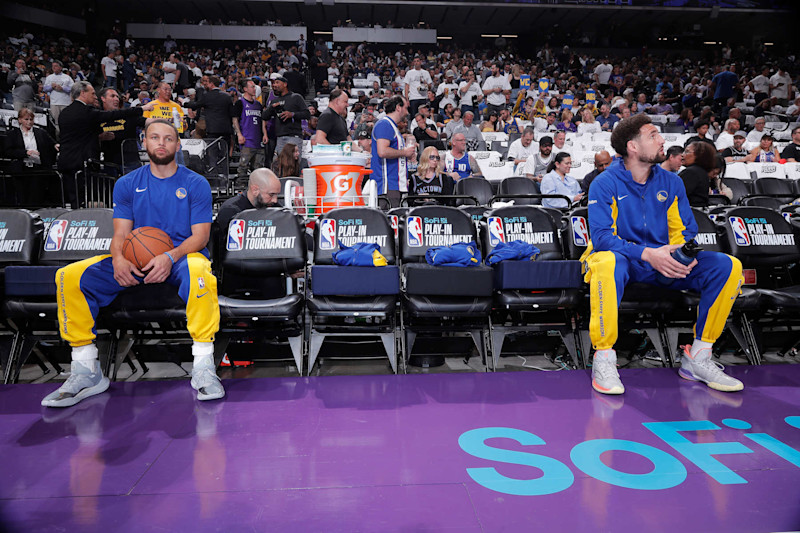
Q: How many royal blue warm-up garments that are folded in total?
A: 3